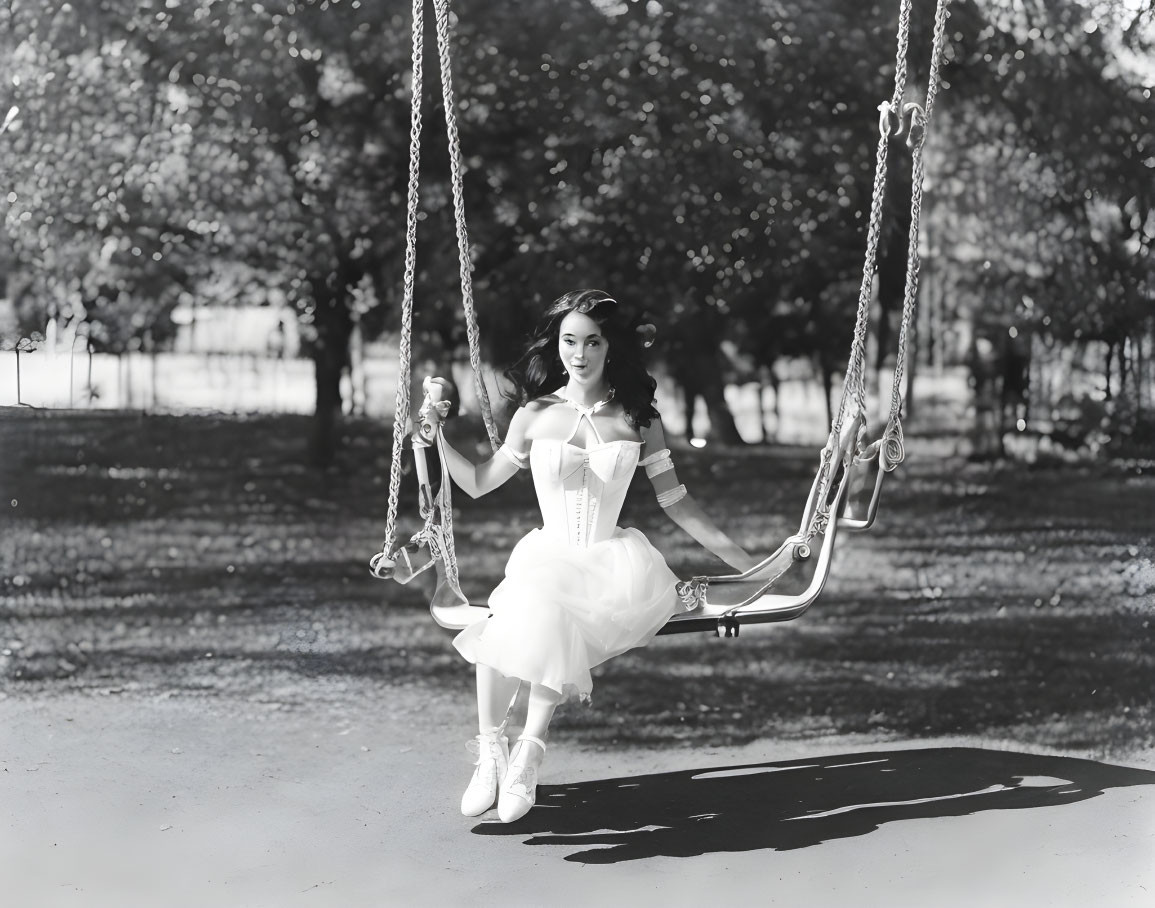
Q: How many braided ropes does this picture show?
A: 4